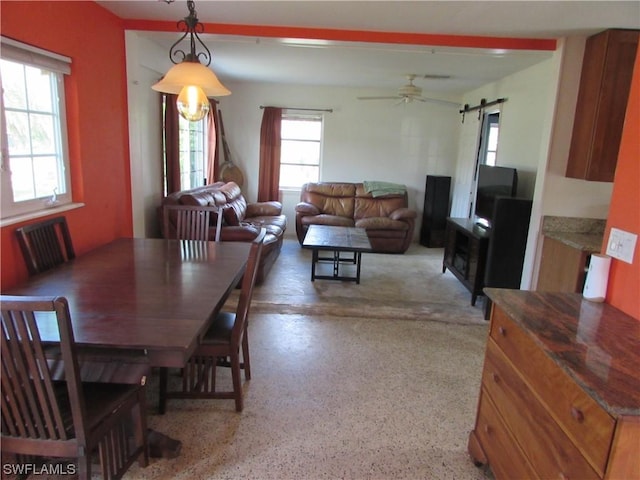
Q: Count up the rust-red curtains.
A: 3